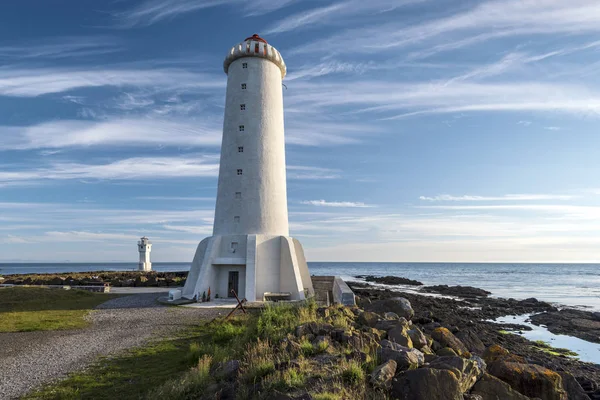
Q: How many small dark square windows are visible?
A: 6